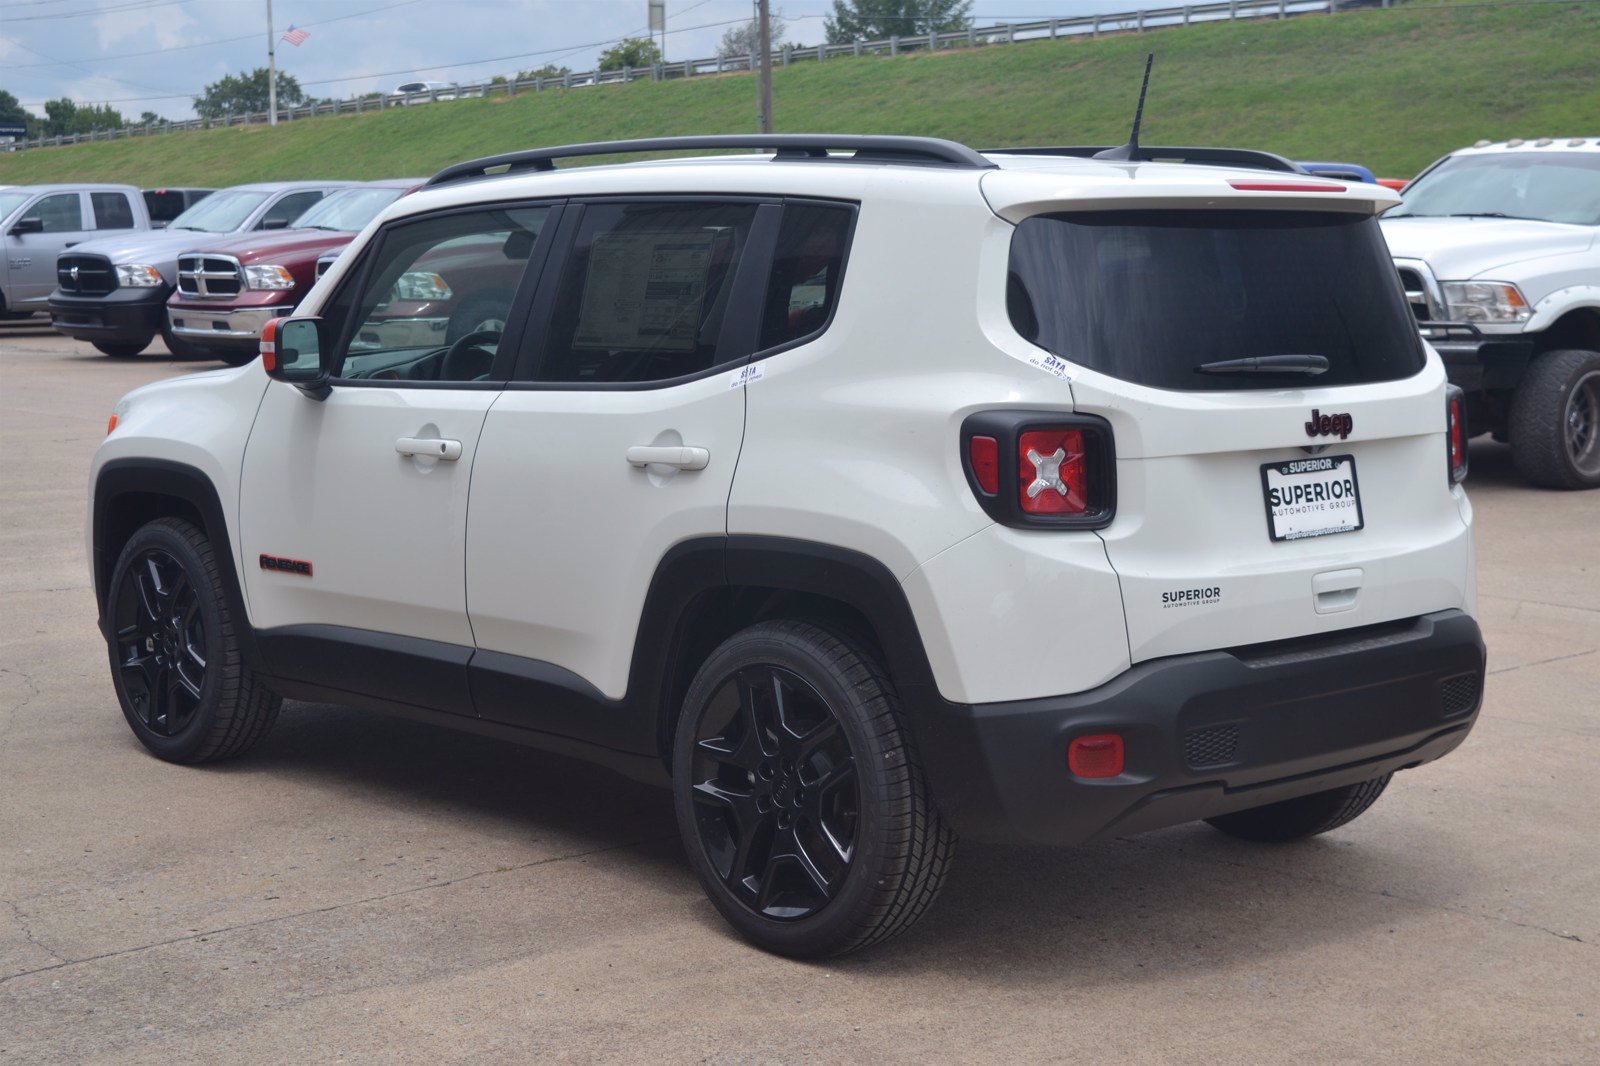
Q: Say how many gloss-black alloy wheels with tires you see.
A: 2